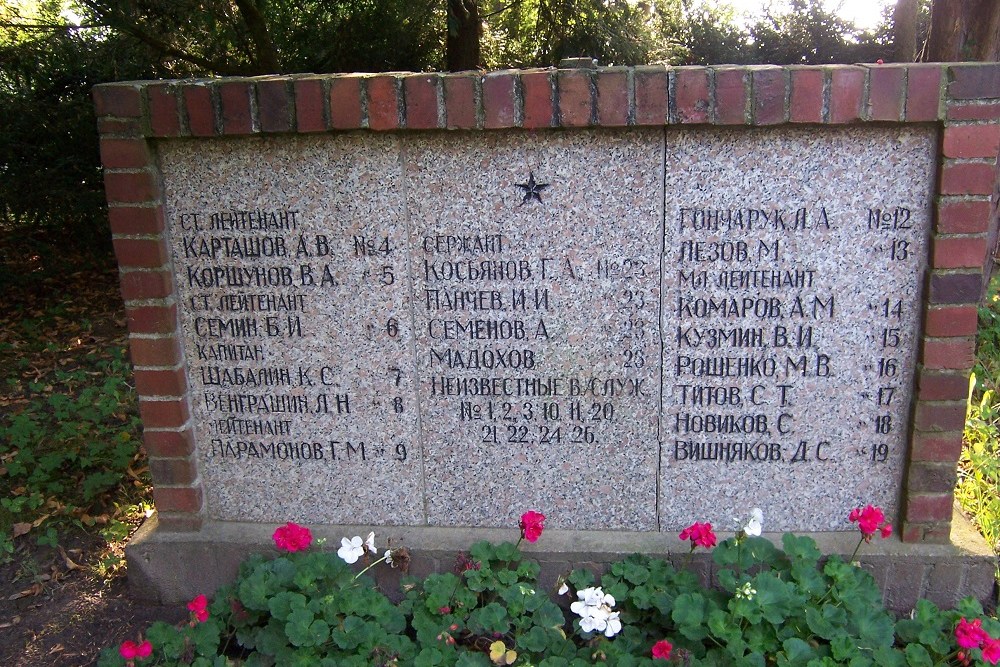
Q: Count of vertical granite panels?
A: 3